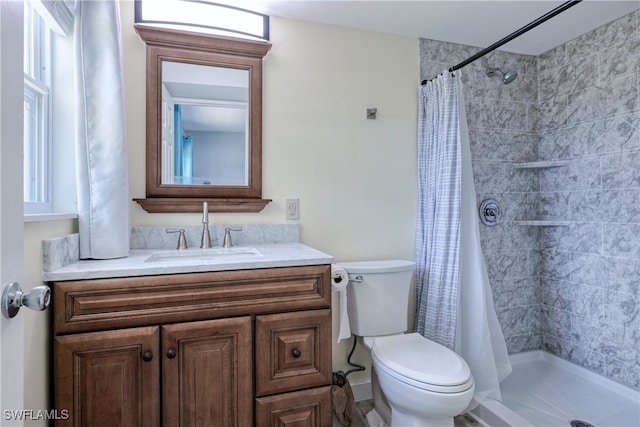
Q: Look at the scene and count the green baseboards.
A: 0